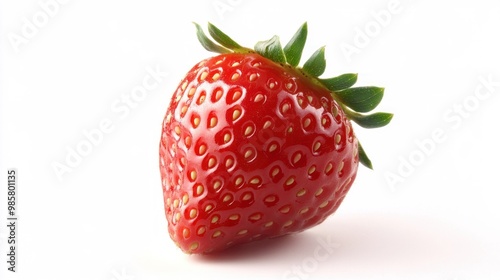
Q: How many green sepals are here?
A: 9